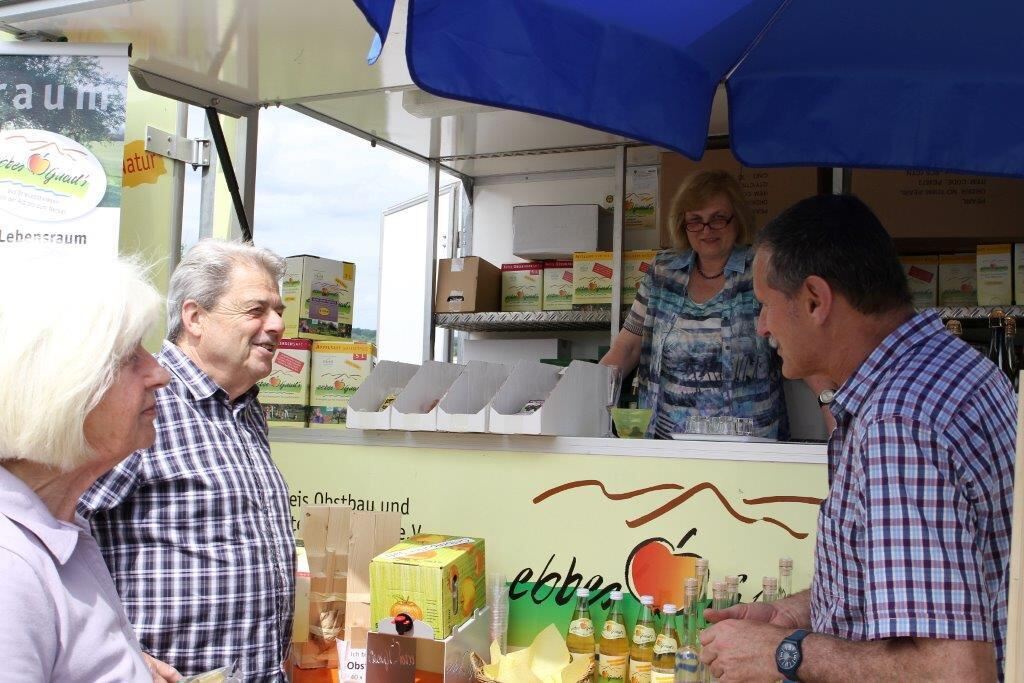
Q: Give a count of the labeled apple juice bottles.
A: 4